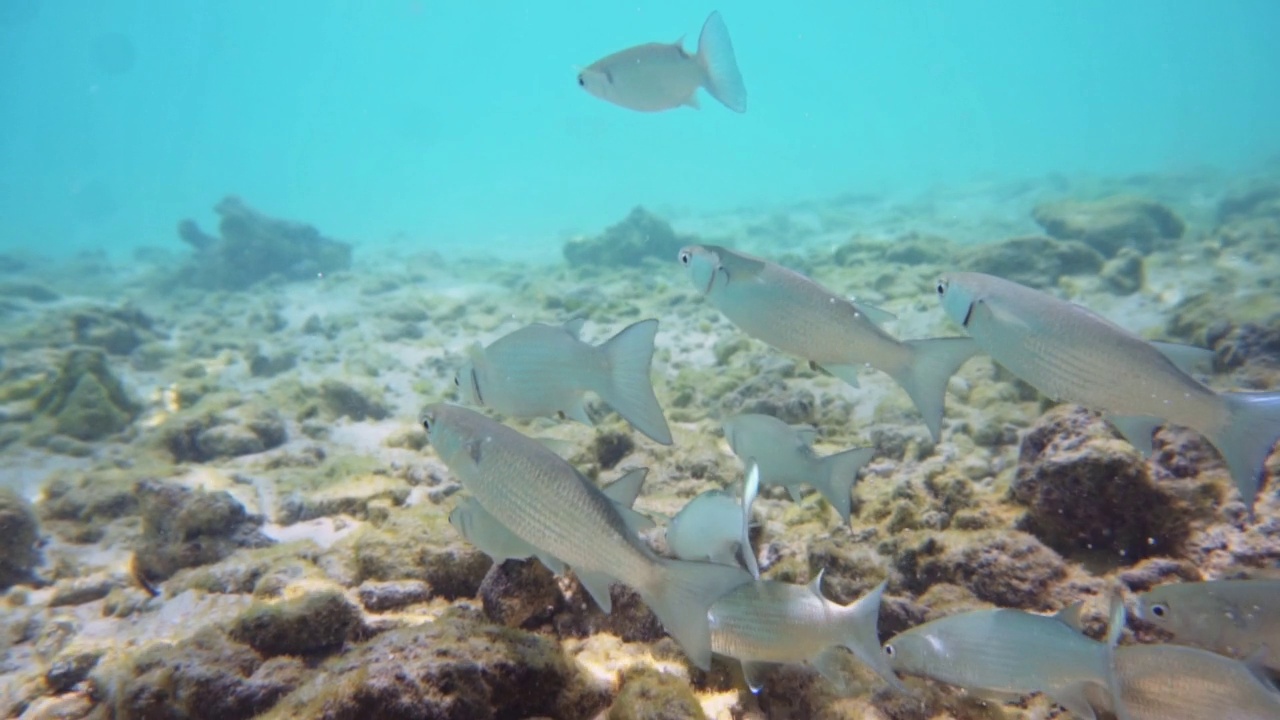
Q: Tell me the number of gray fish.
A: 12